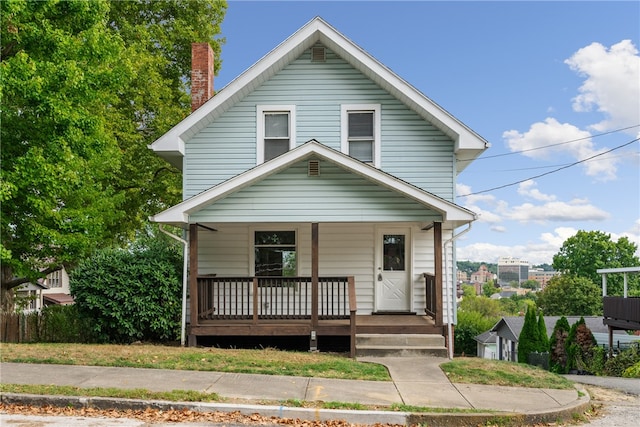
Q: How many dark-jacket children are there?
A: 0